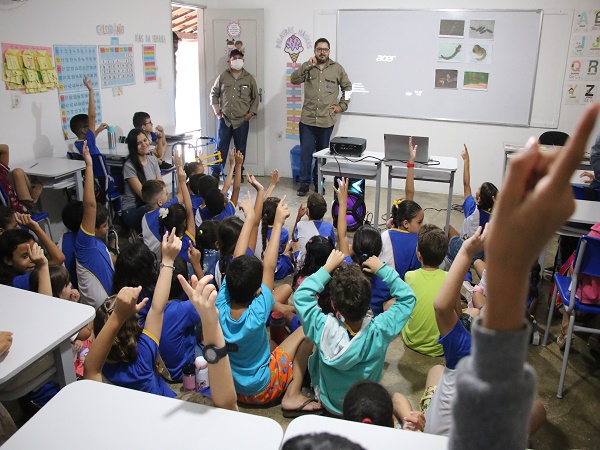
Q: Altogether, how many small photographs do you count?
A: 6